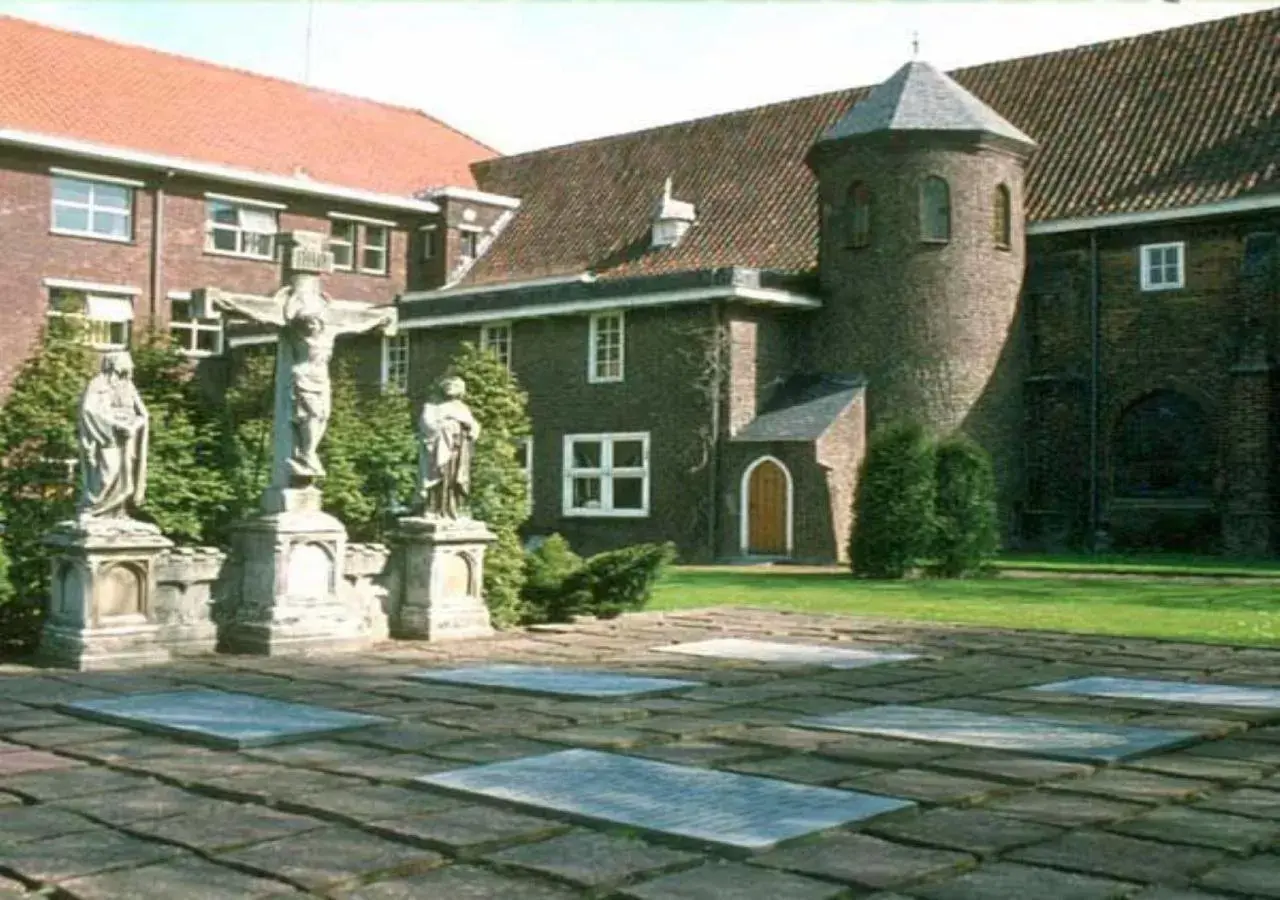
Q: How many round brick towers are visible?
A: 1